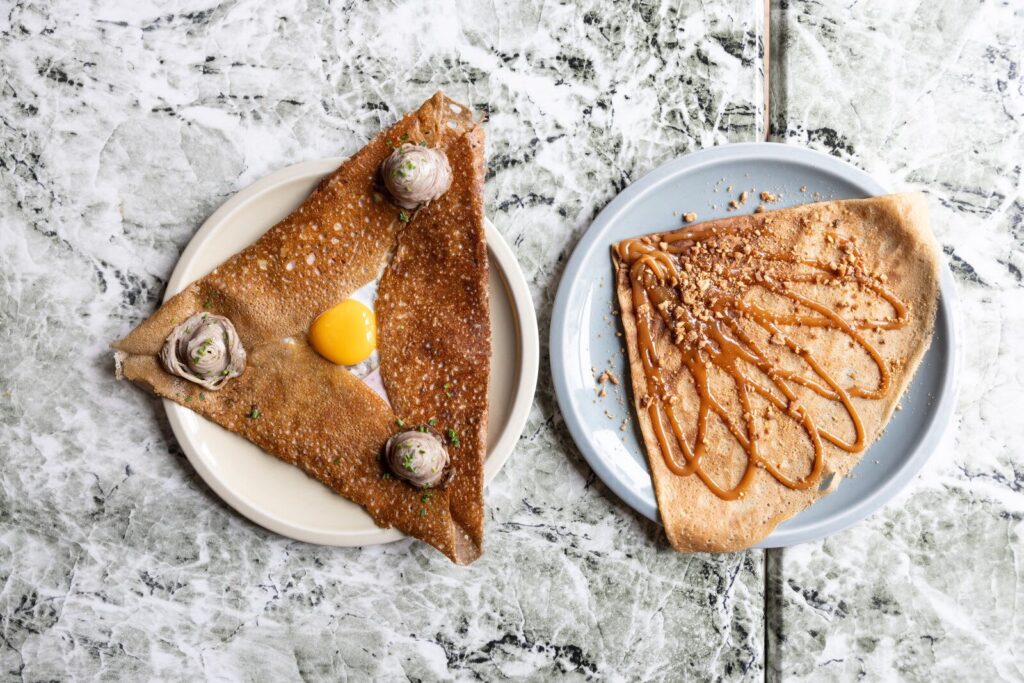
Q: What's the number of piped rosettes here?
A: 3